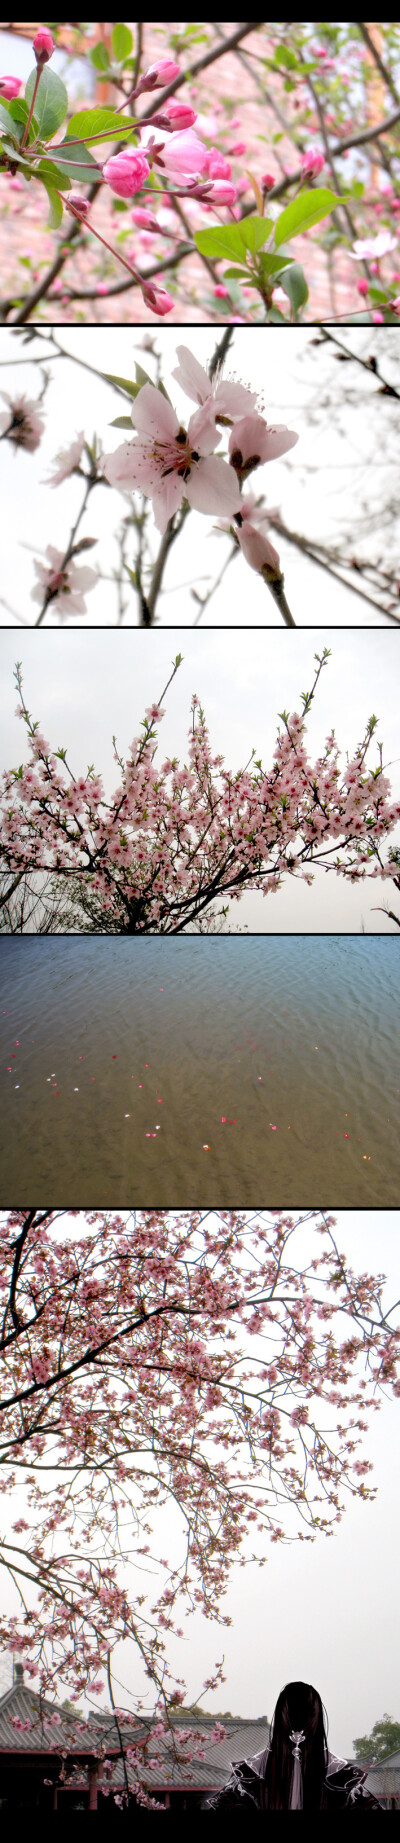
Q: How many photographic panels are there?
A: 5